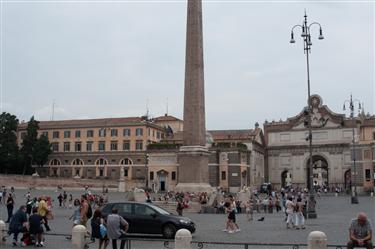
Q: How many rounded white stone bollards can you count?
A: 4